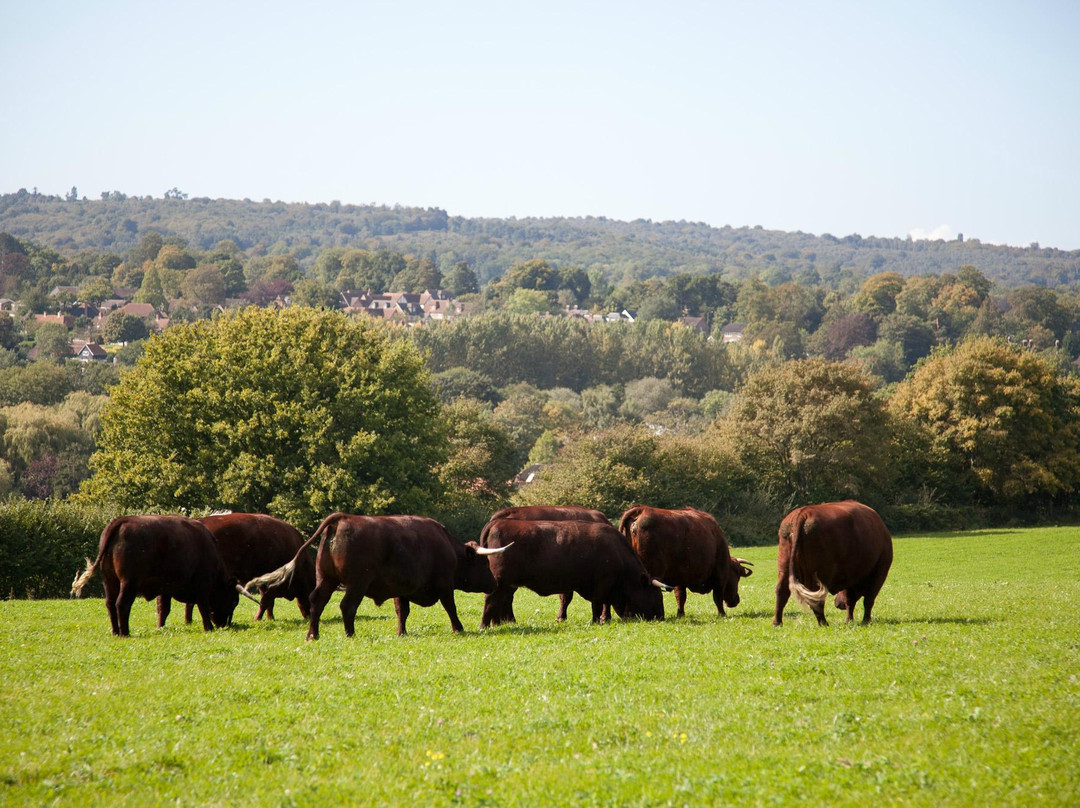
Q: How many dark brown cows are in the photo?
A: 7